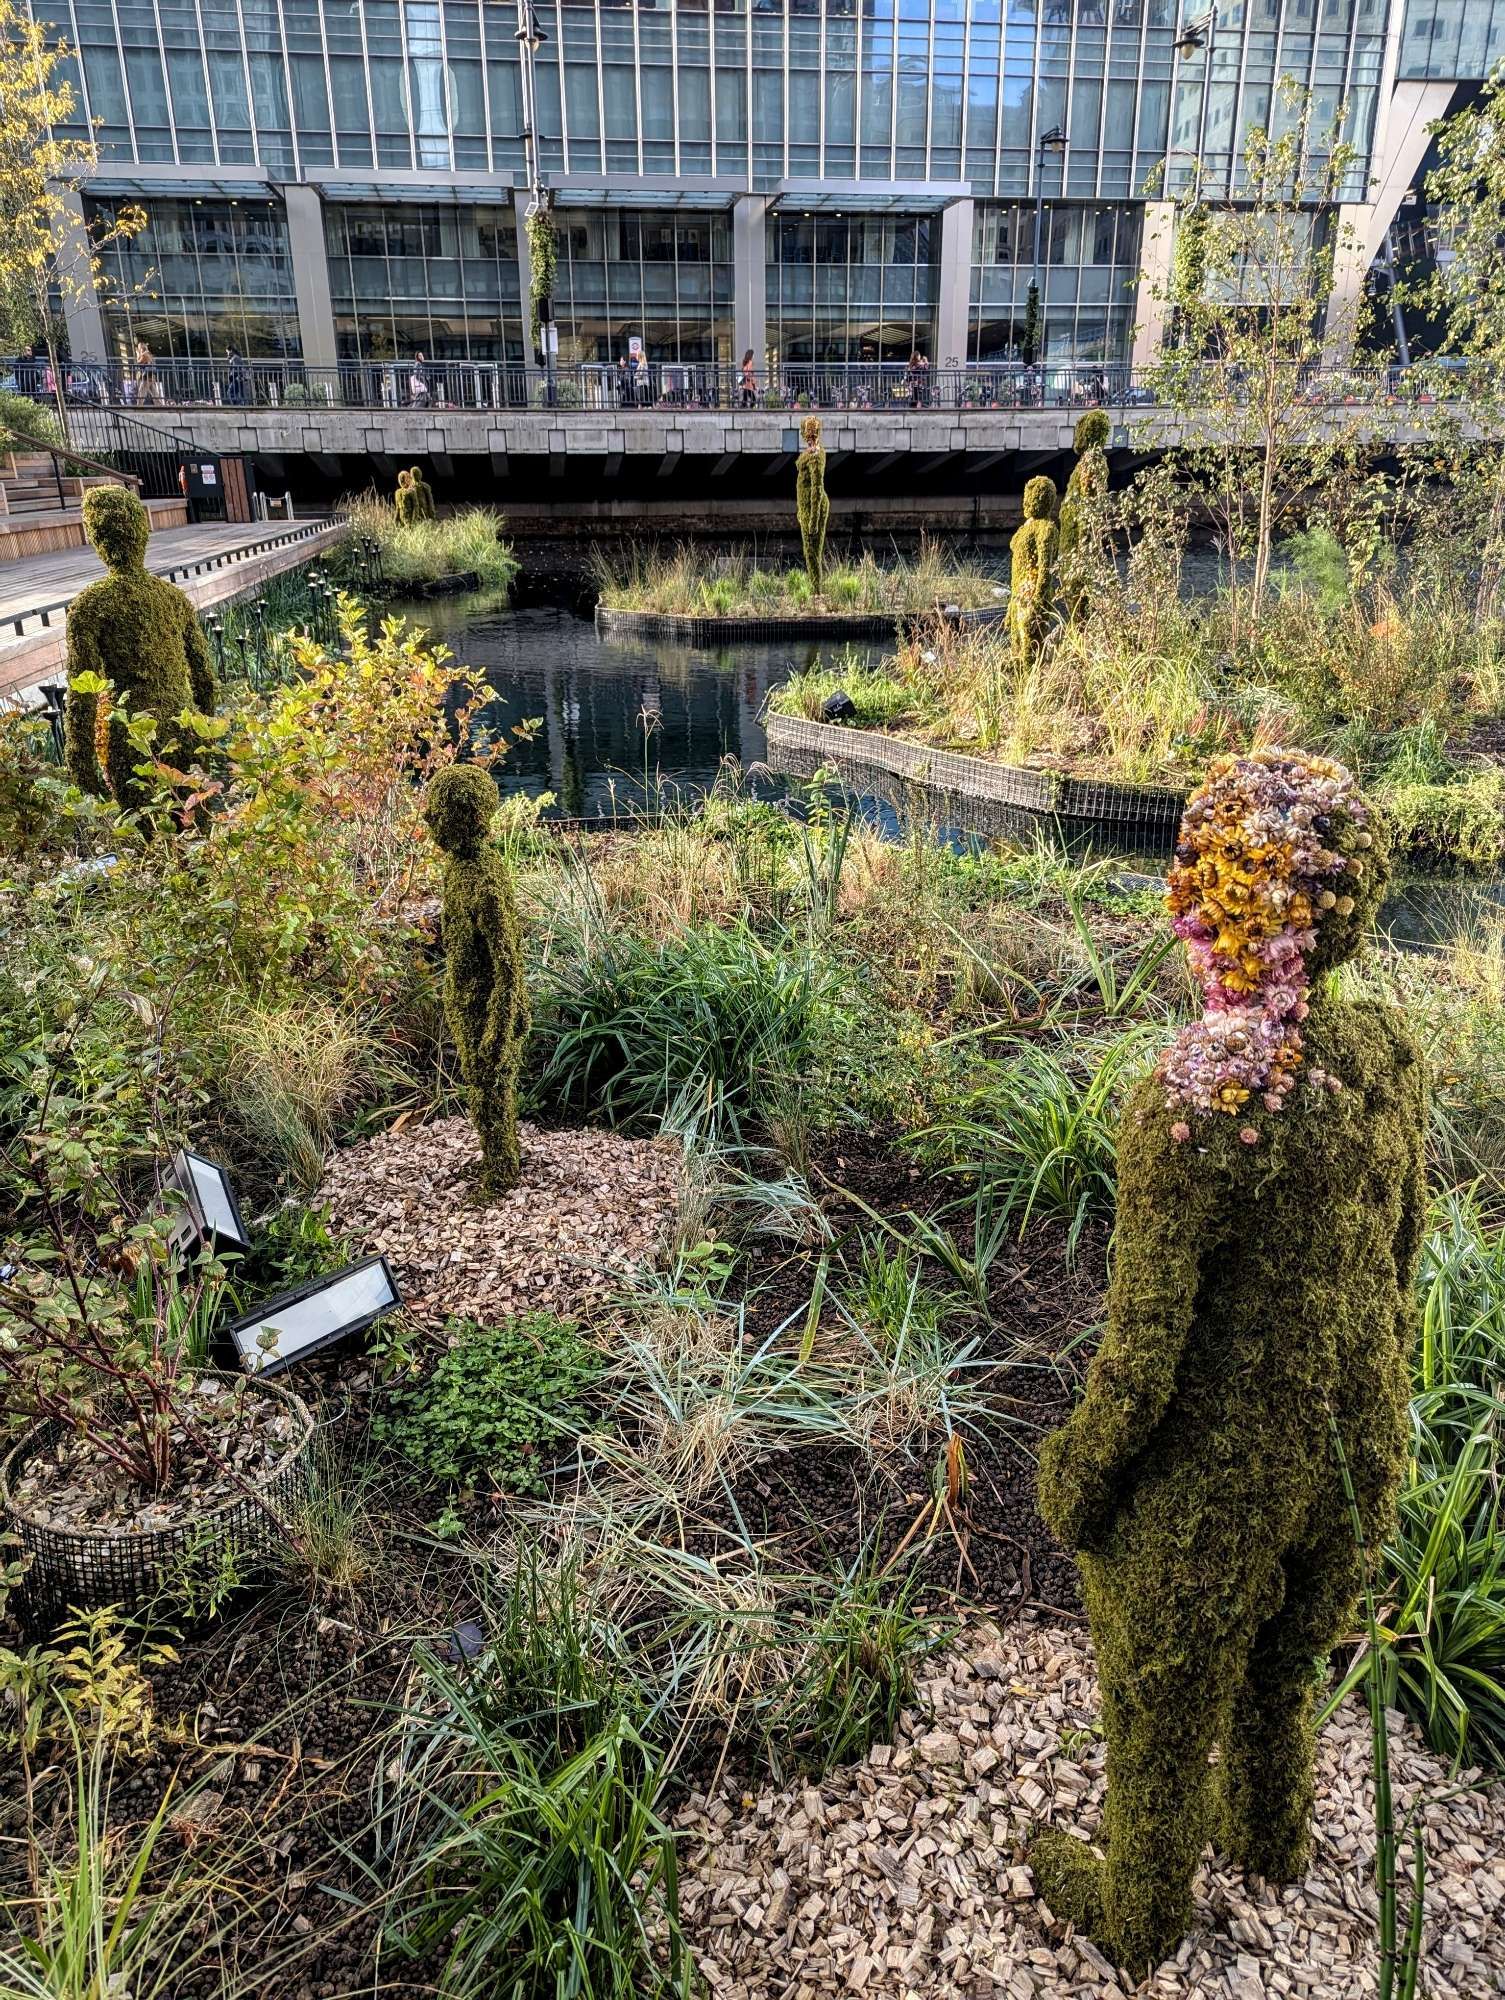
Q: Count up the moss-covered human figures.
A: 8